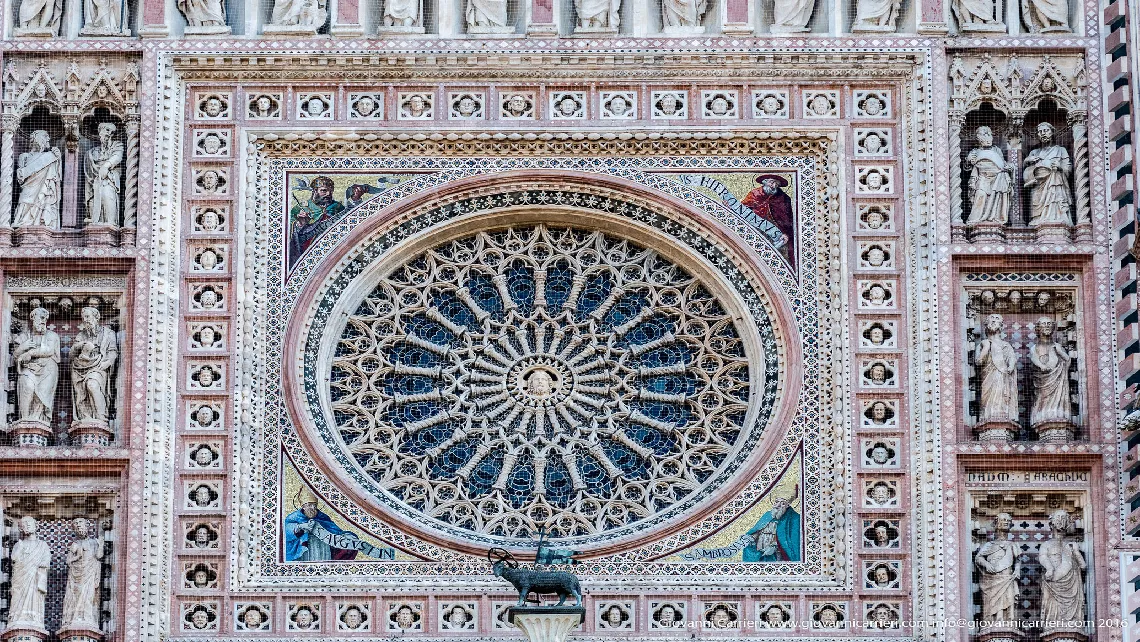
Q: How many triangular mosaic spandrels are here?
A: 4